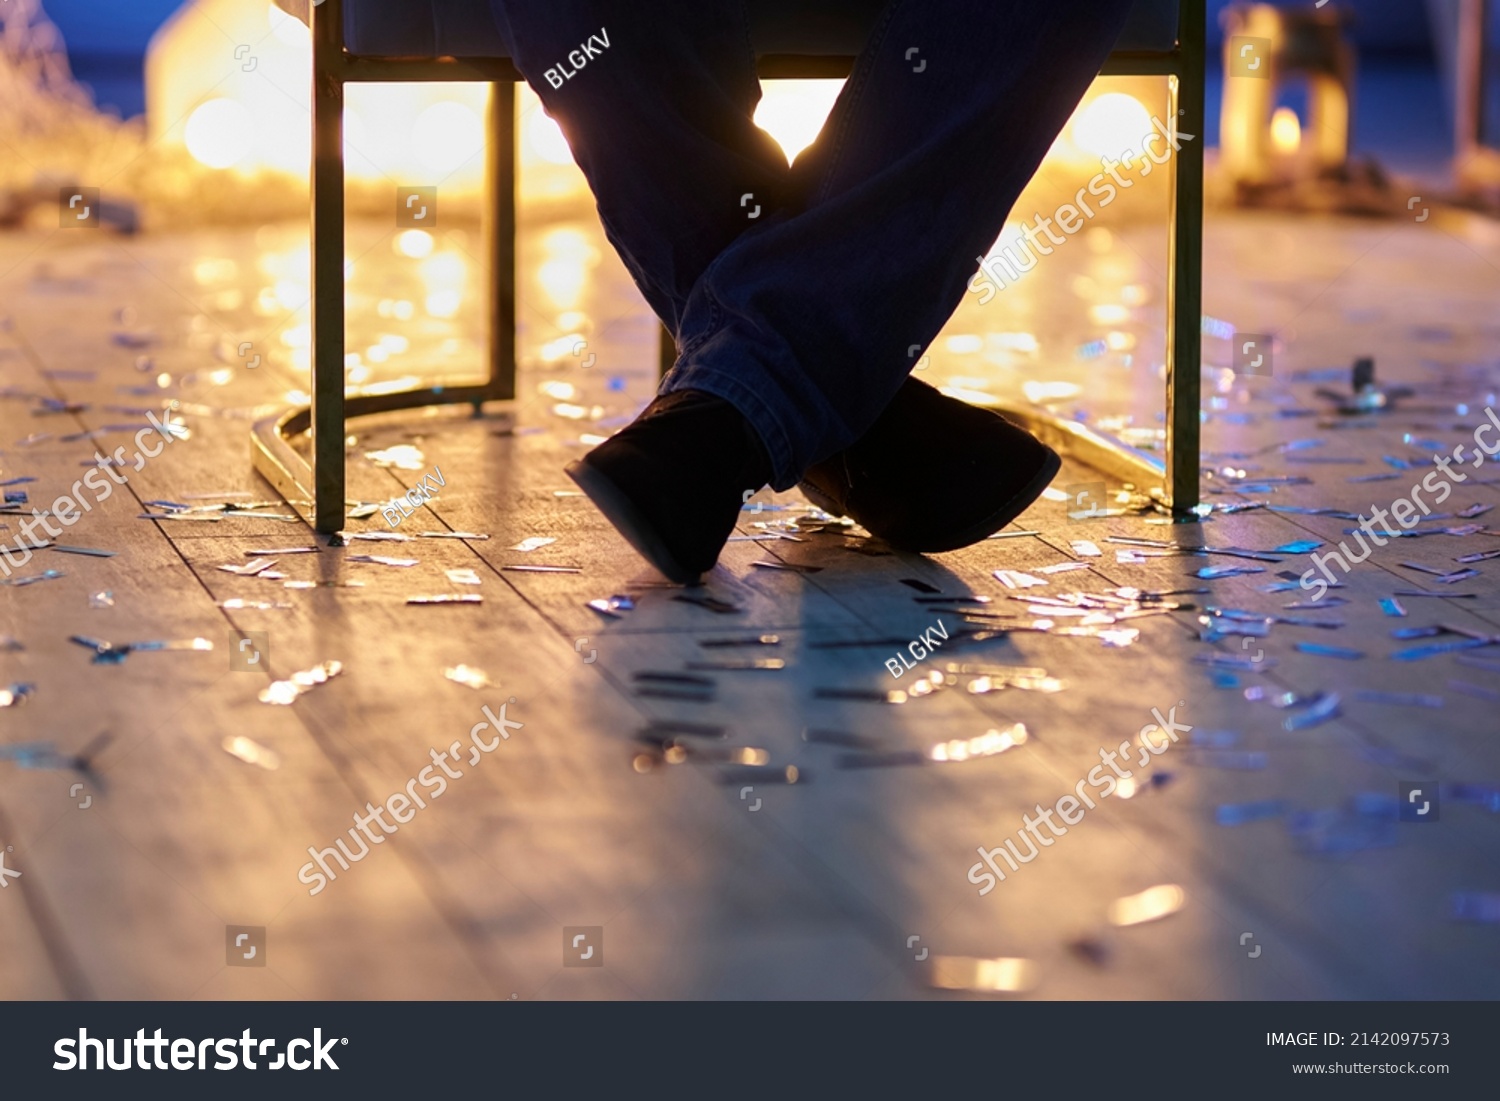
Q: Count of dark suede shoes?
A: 2